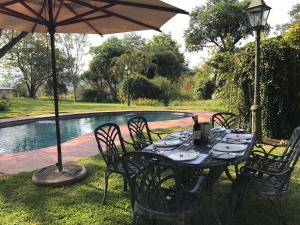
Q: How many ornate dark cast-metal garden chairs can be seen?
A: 6